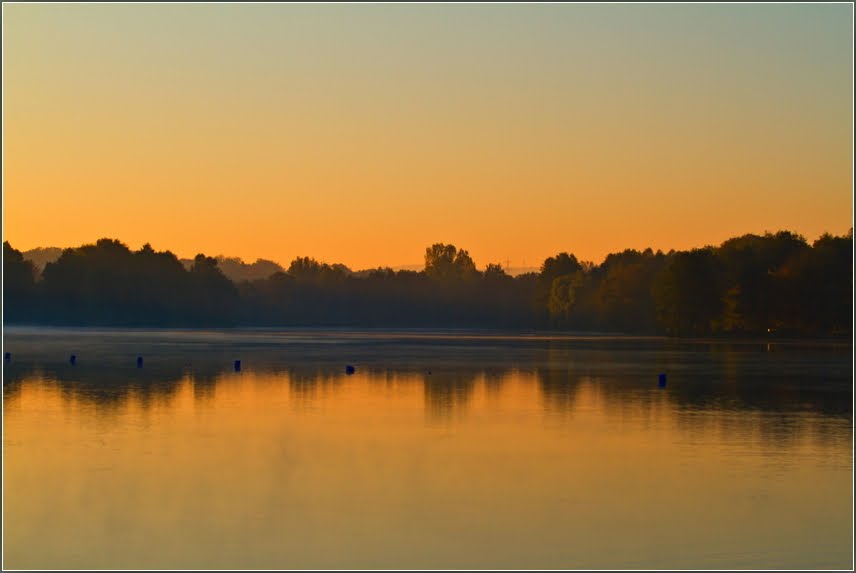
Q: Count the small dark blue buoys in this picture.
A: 6